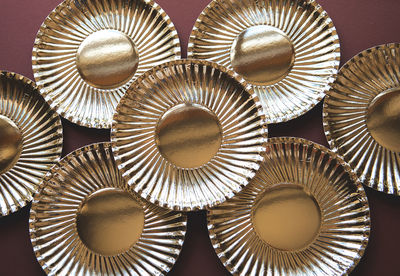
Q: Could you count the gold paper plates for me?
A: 7